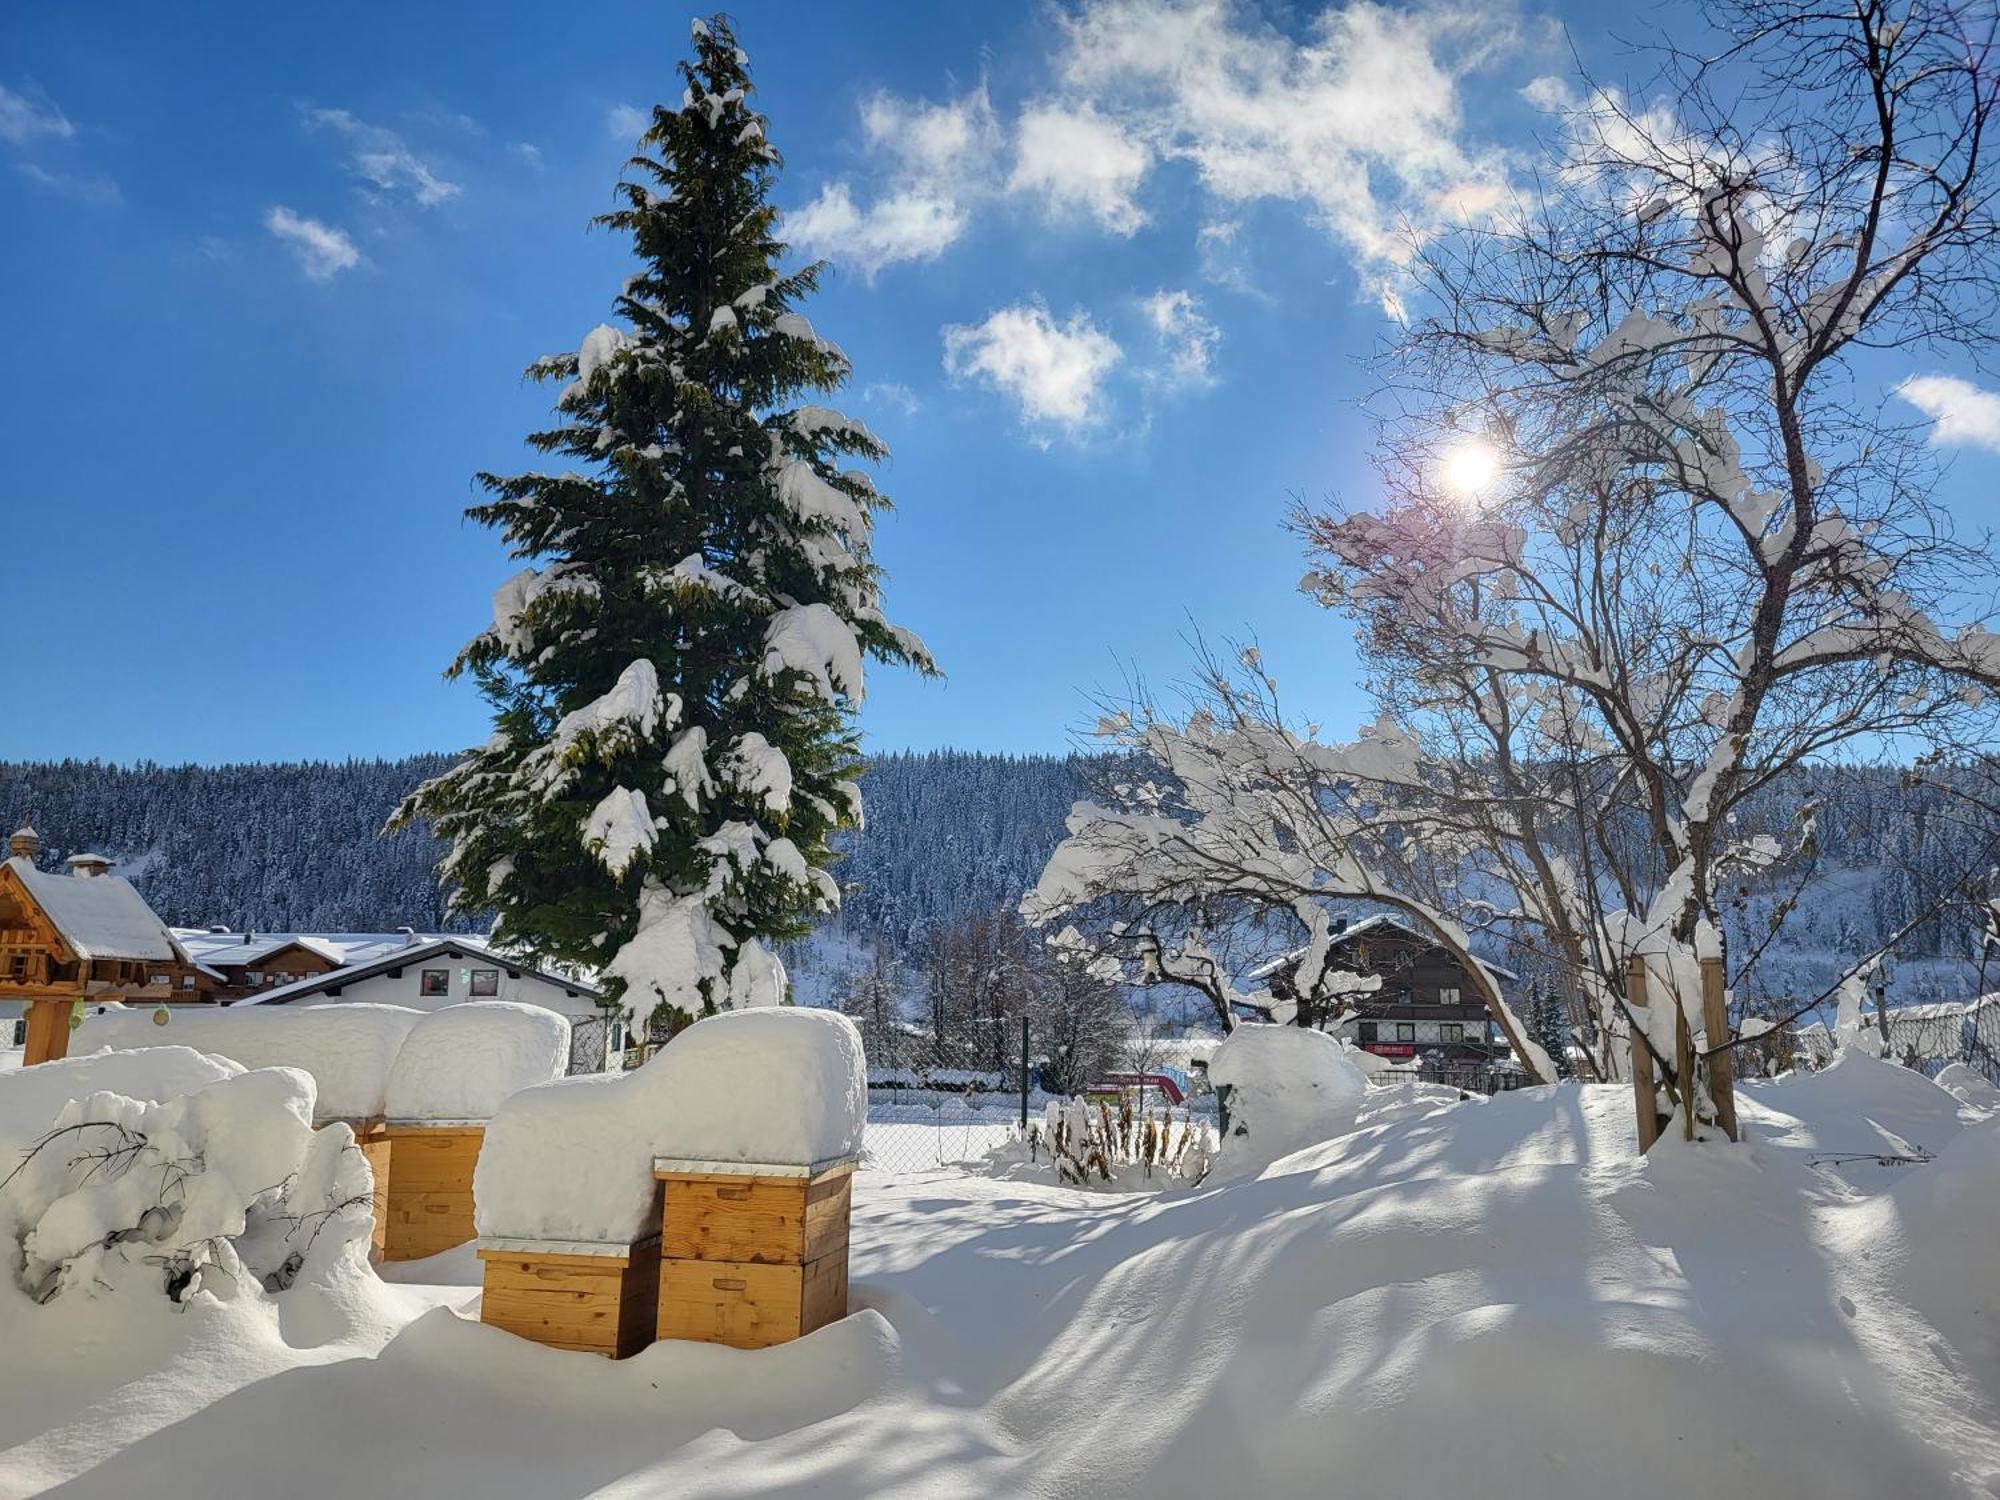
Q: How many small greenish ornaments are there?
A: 2